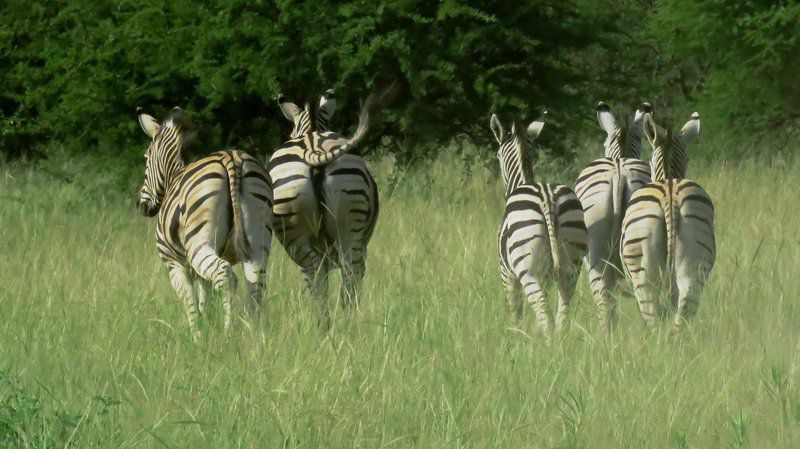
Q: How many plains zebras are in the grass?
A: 5